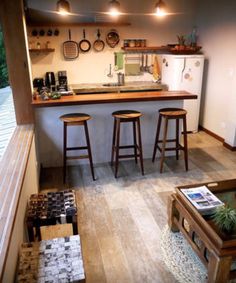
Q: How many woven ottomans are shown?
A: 2